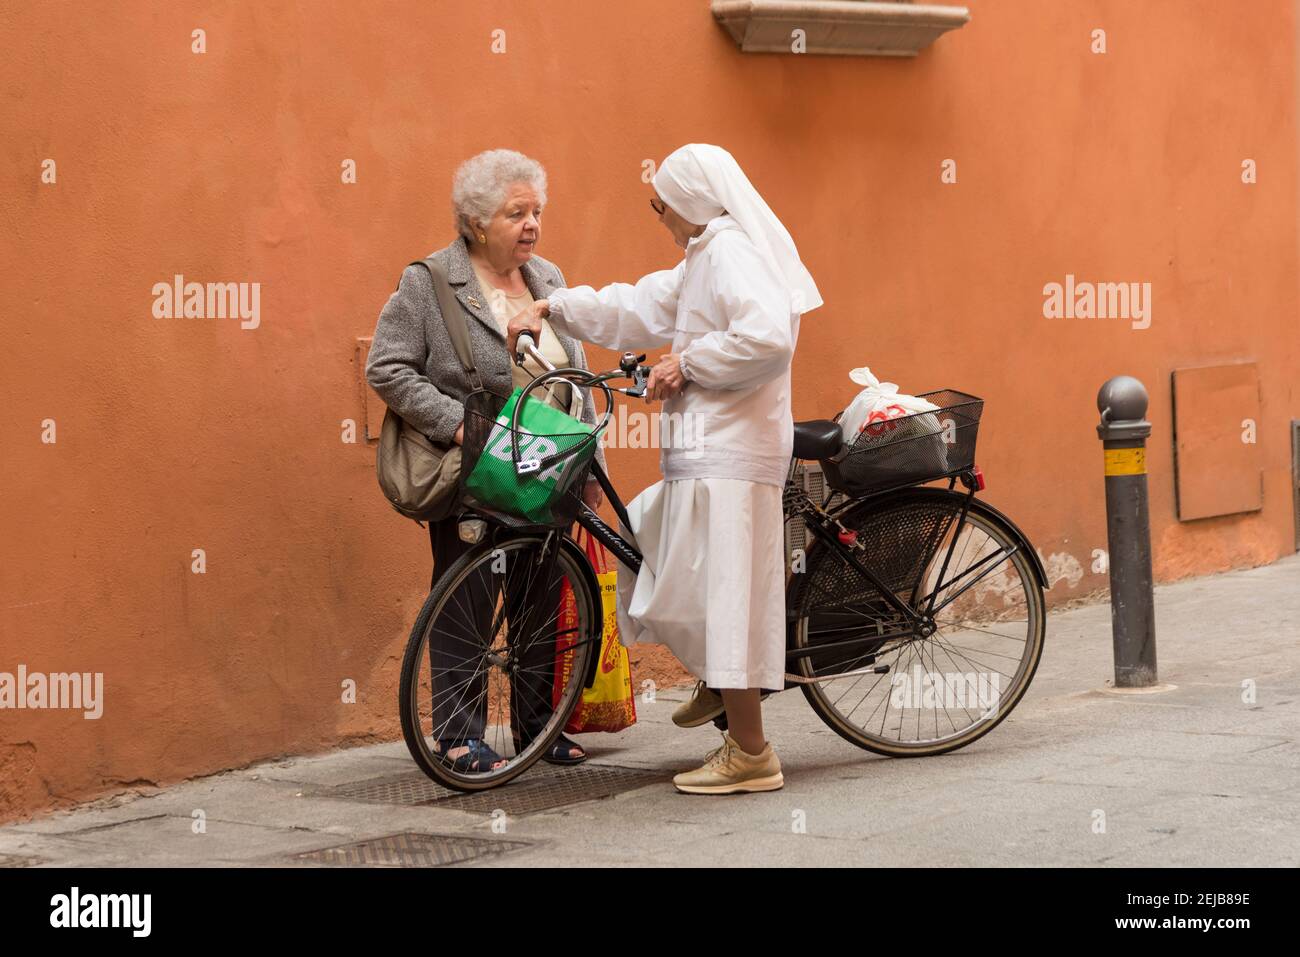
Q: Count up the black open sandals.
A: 2